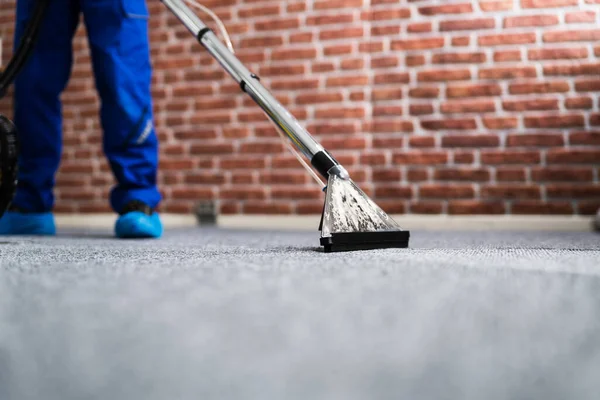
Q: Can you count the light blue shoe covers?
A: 2